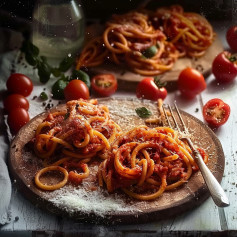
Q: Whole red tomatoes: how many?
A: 8